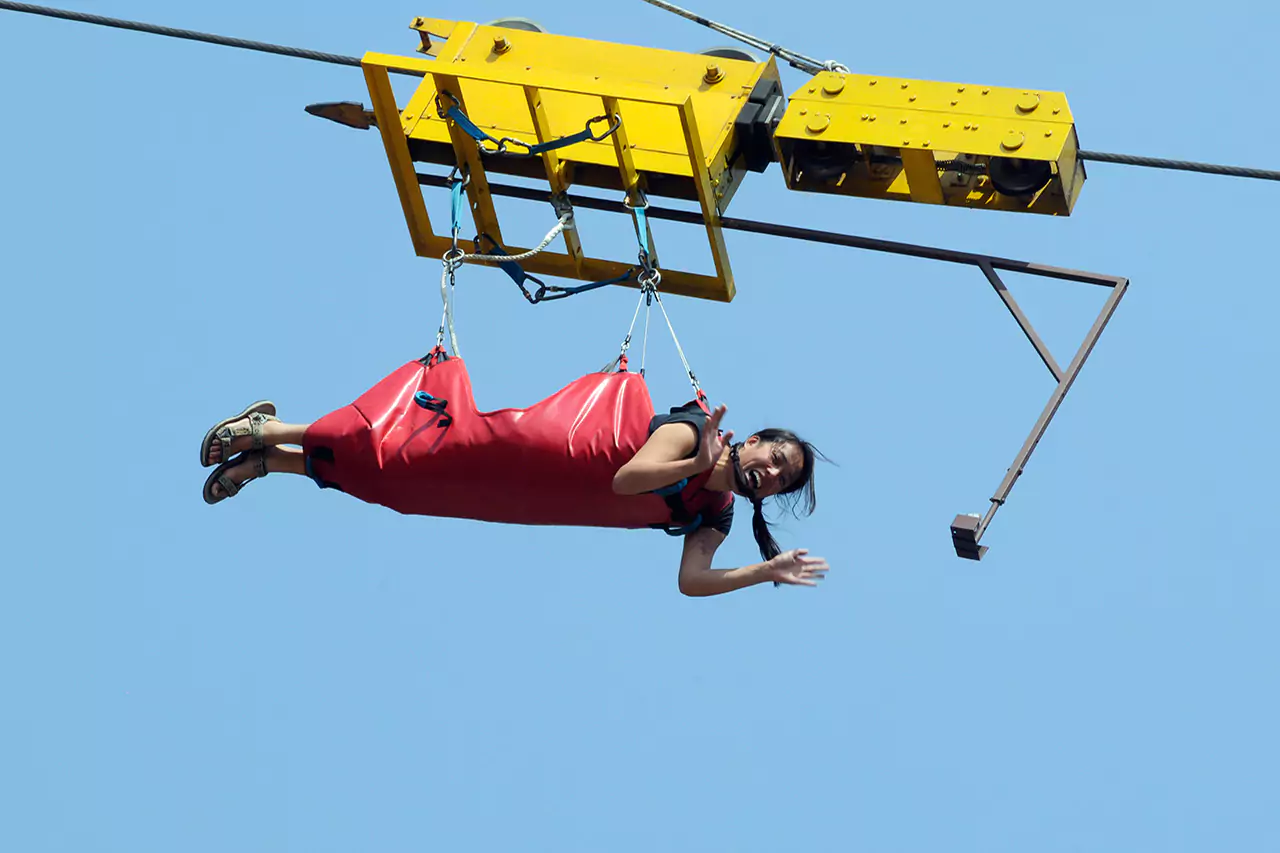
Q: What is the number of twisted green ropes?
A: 0